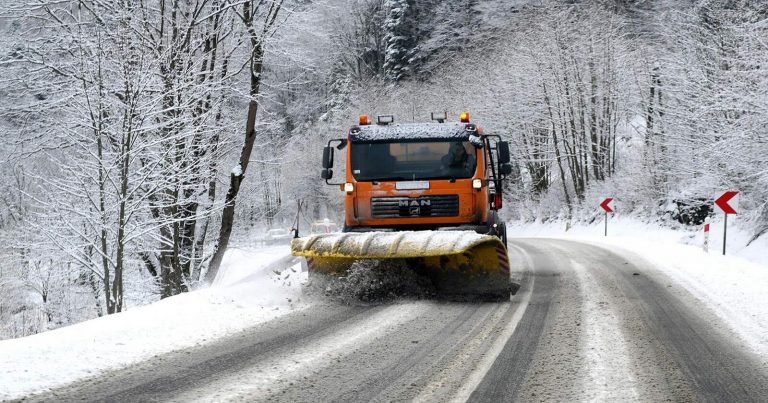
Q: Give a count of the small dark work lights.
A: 2